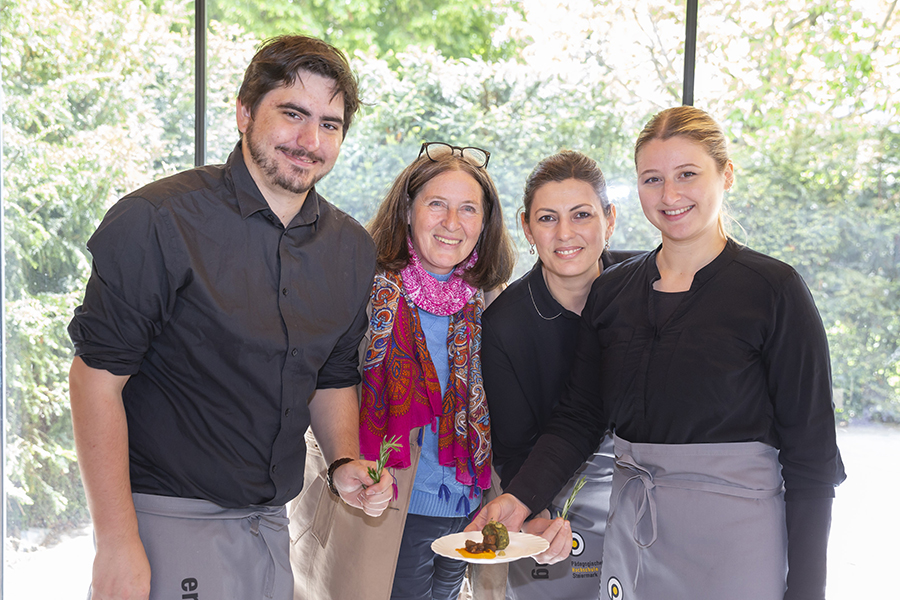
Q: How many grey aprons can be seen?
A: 3